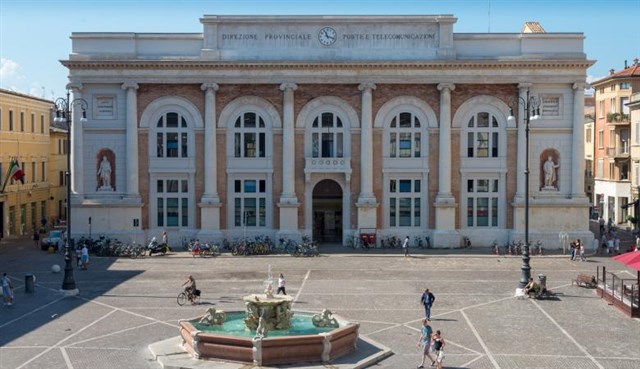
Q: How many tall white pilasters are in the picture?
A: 8